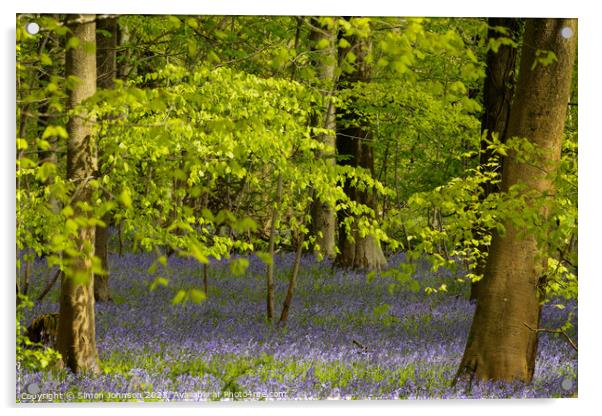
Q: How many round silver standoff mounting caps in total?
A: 4